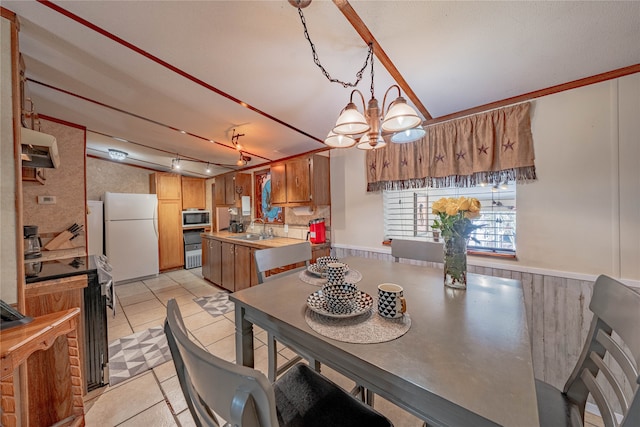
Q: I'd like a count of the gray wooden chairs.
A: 4